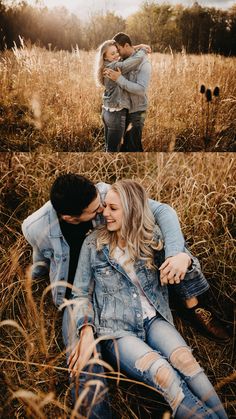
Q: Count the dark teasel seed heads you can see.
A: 3